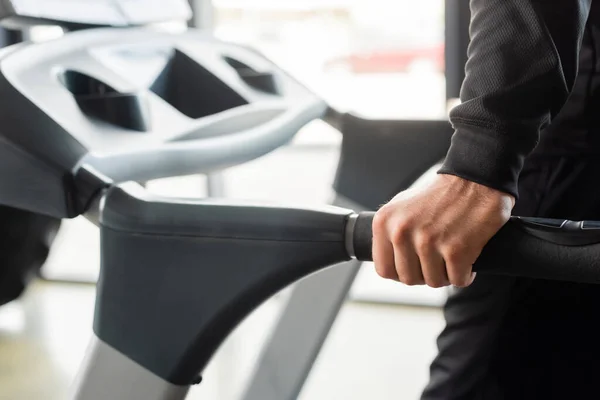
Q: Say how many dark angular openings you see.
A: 3